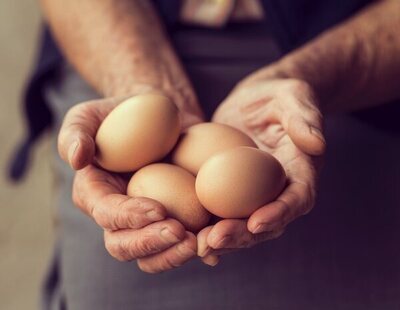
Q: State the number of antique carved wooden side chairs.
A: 0